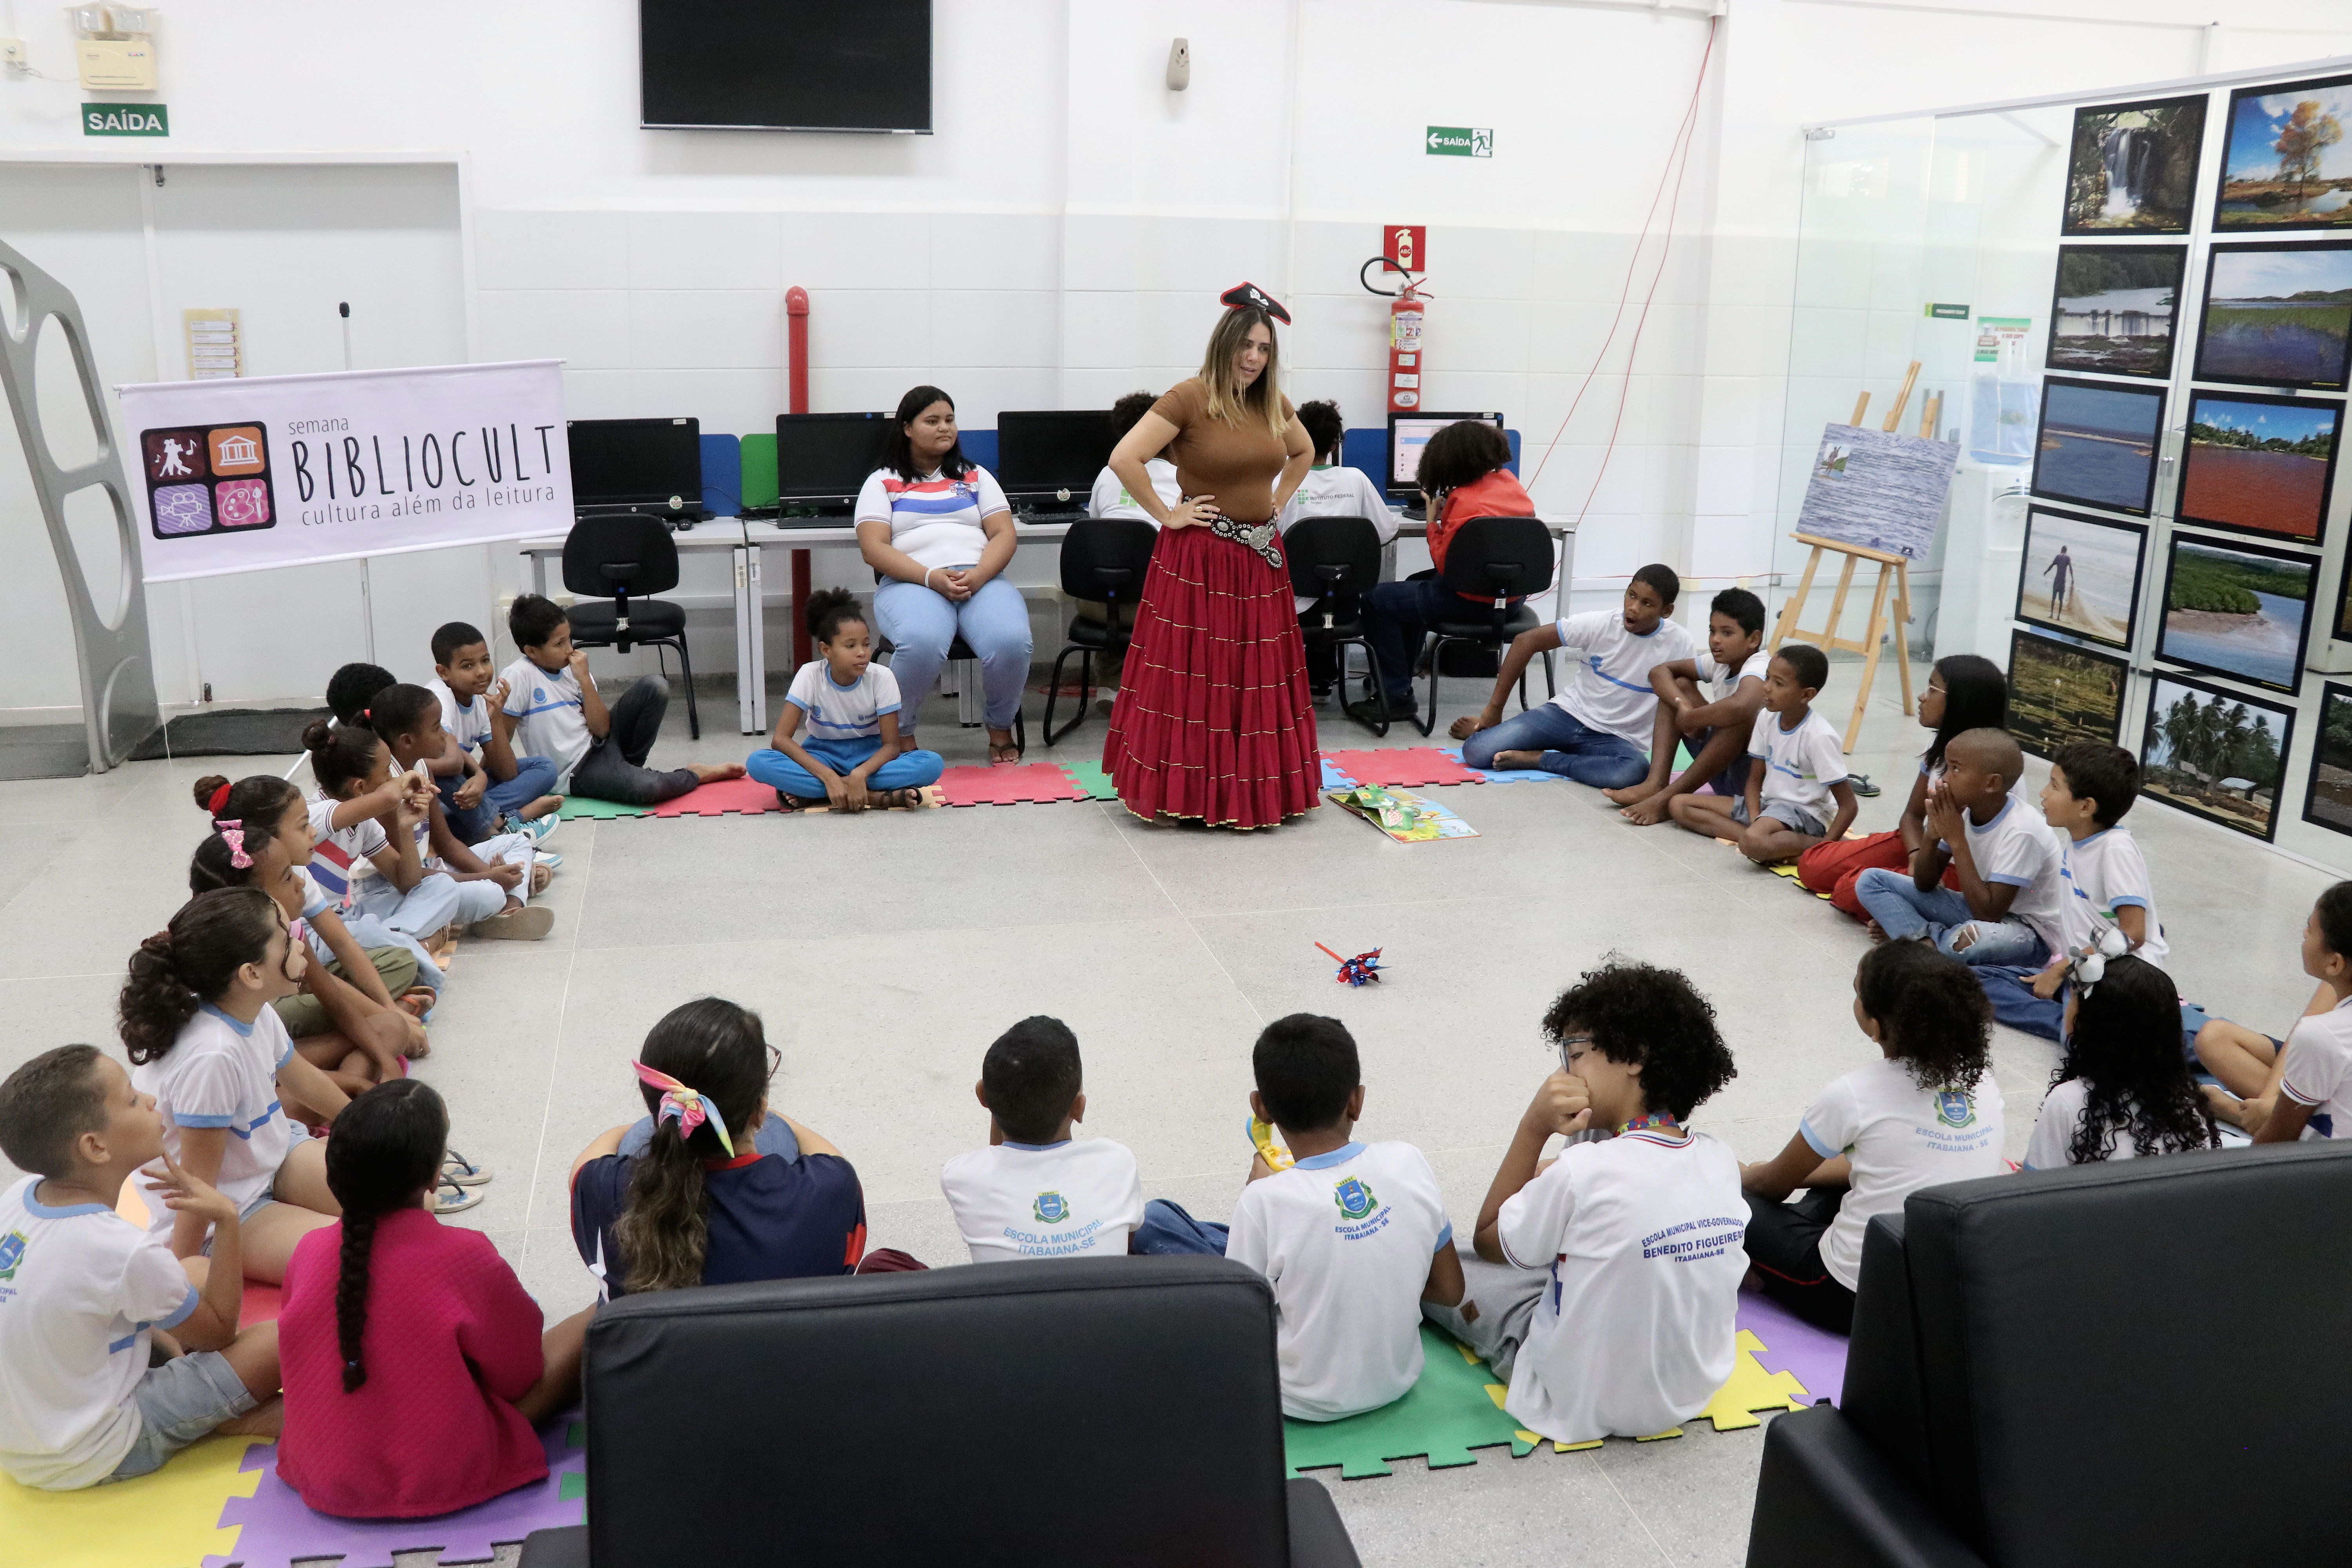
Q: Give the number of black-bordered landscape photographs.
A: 12